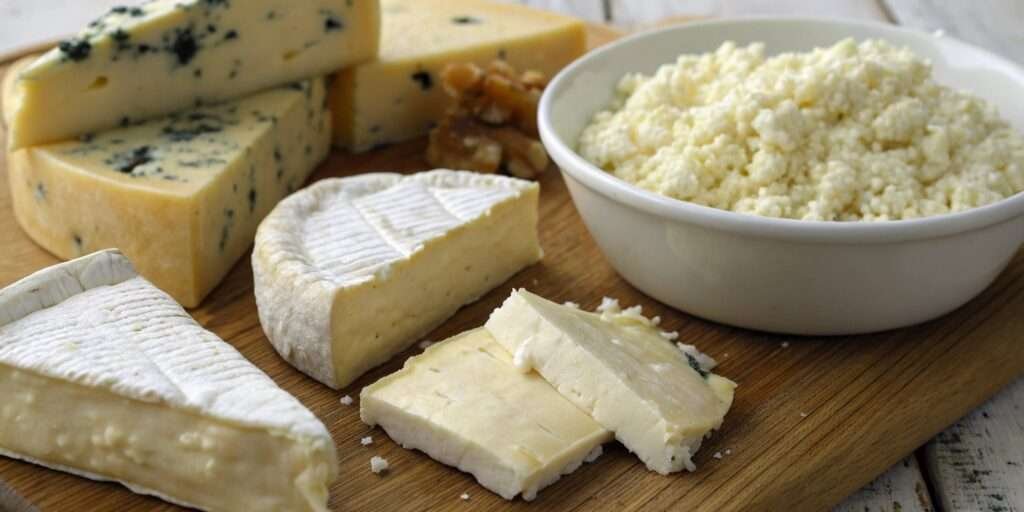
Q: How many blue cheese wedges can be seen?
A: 3